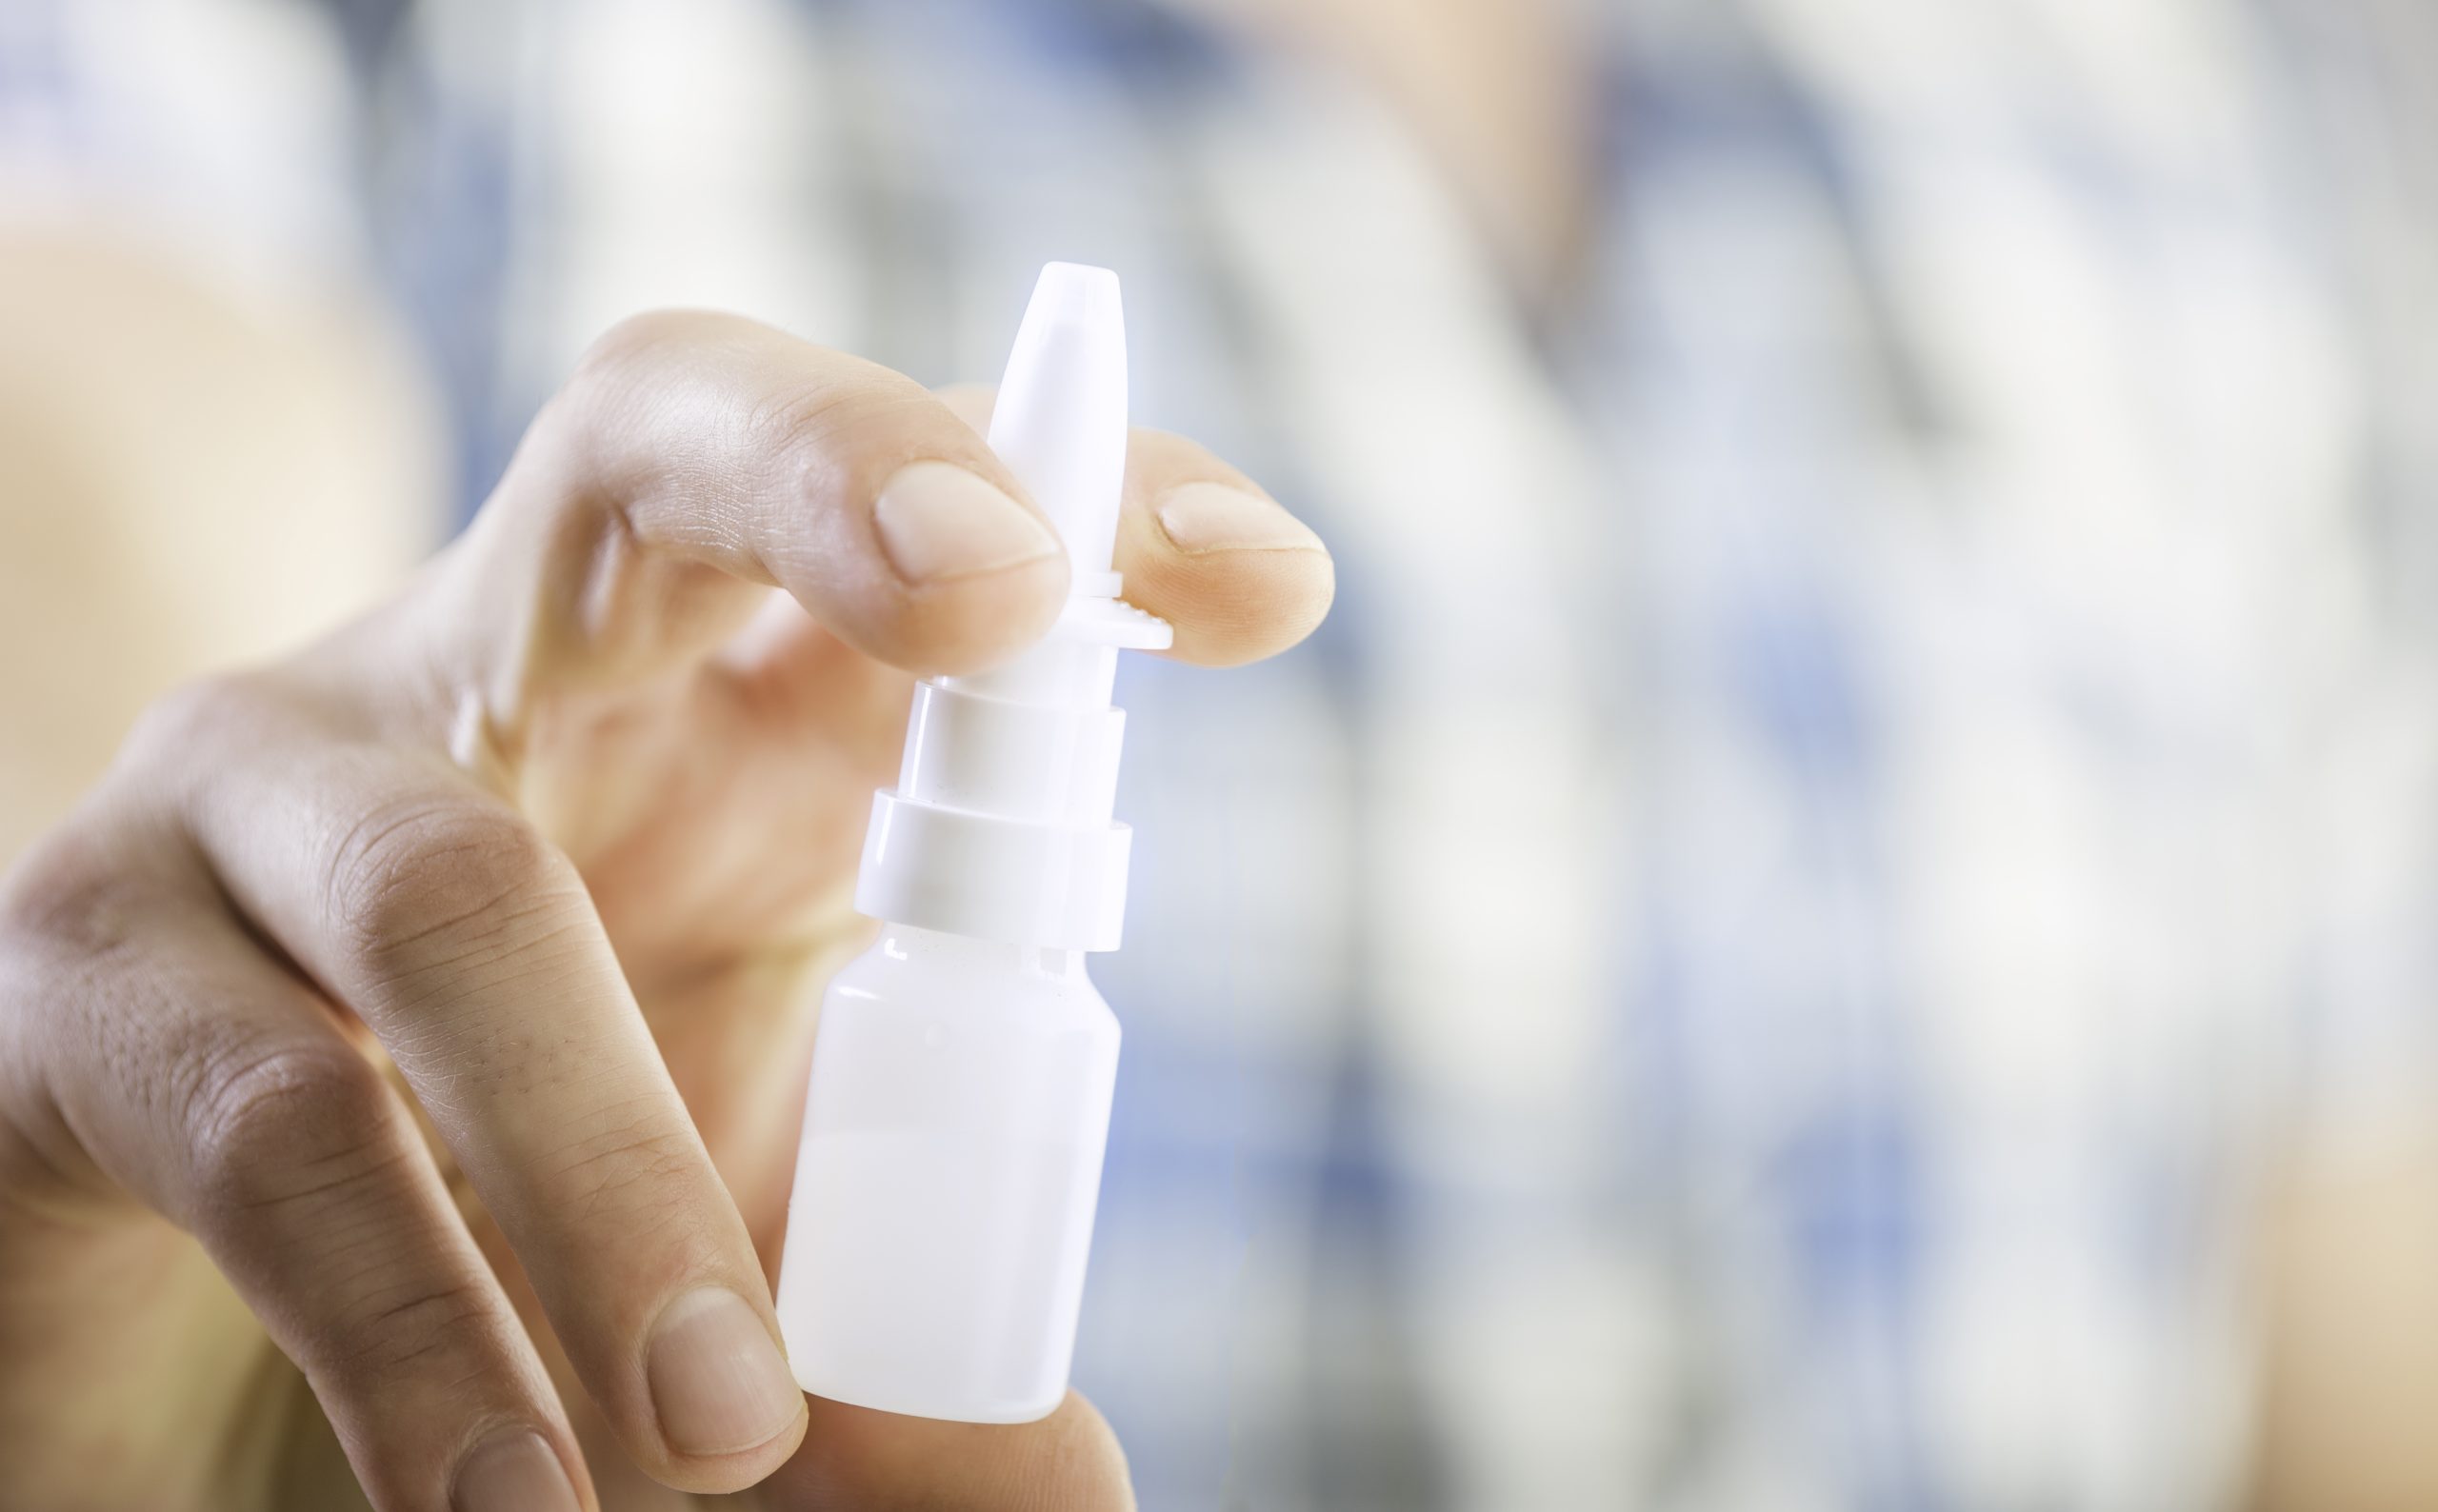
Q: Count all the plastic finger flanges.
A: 1